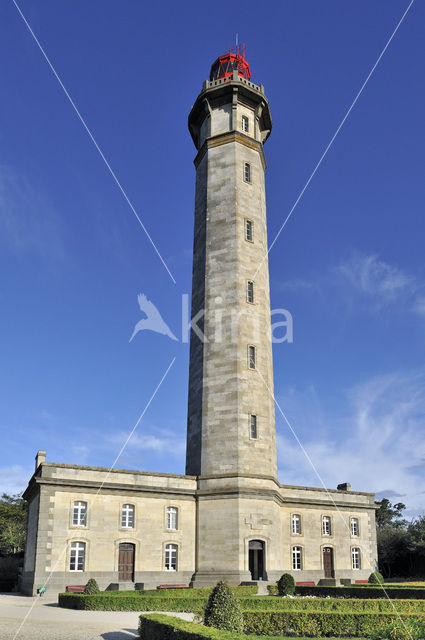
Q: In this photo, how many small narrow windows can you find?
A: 6